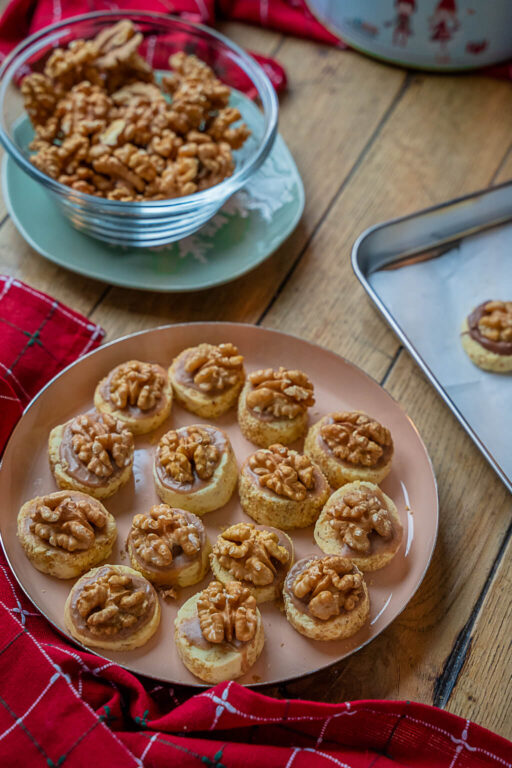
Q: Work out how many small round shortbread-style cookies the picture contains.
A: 15